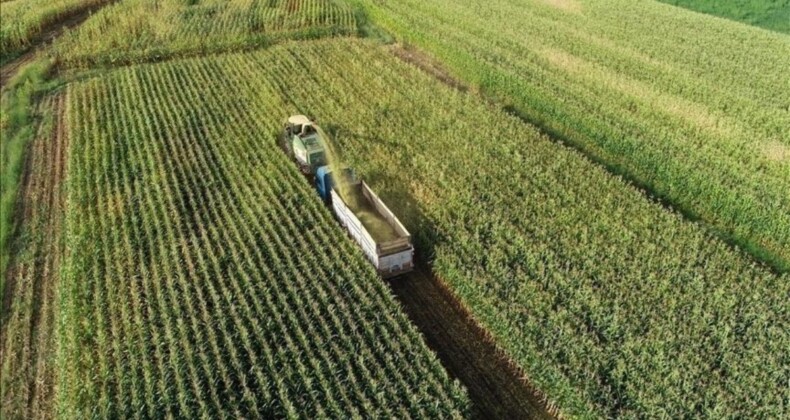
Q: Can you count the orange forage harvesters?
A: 0